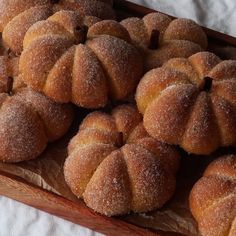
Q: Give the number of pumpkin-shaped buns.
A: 7